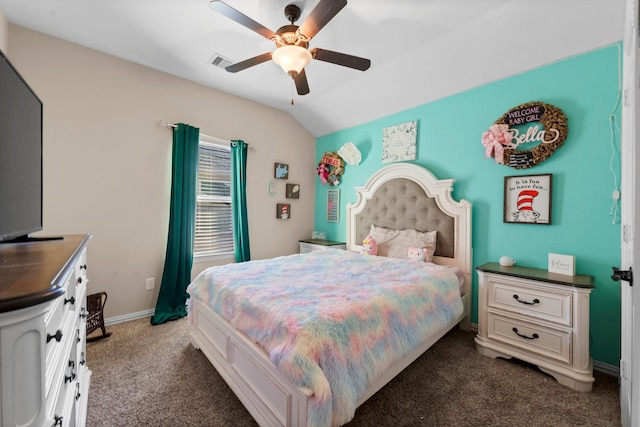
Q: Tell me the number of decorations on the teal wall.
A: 6